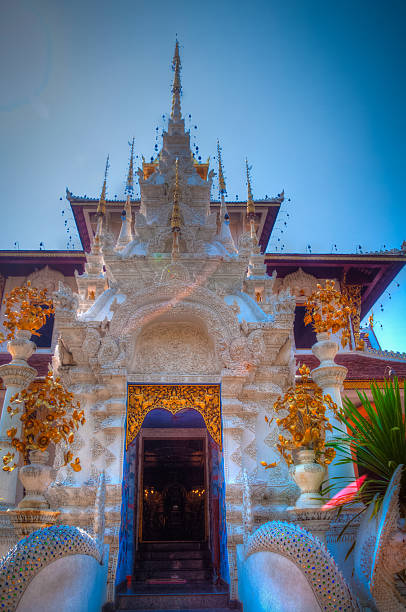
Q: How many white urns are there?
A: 4